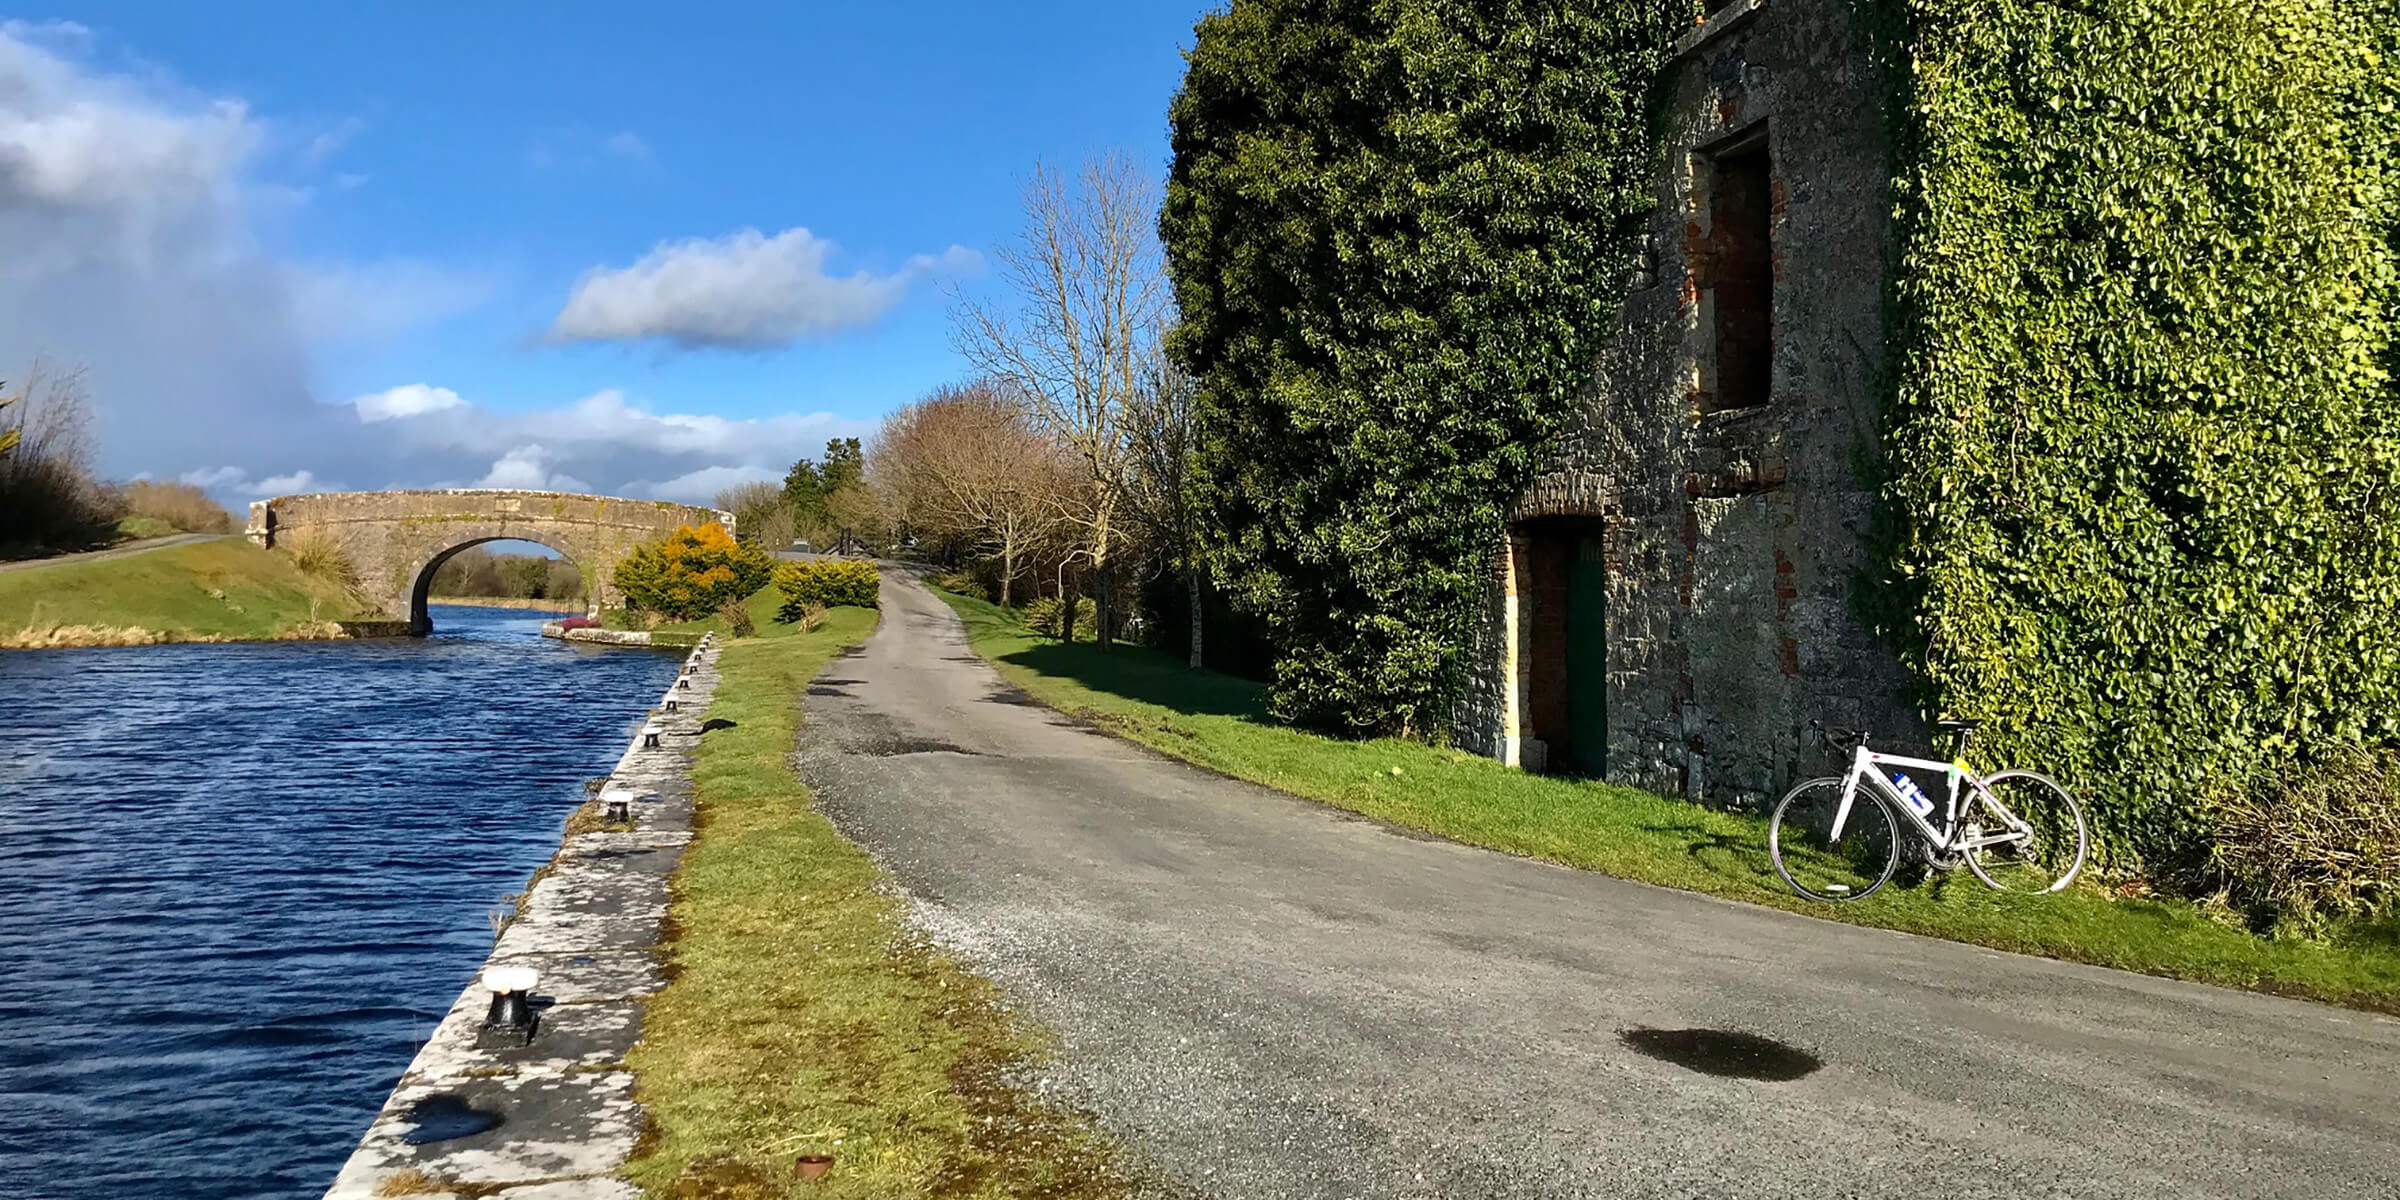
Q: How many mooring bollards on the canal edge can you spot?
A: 11